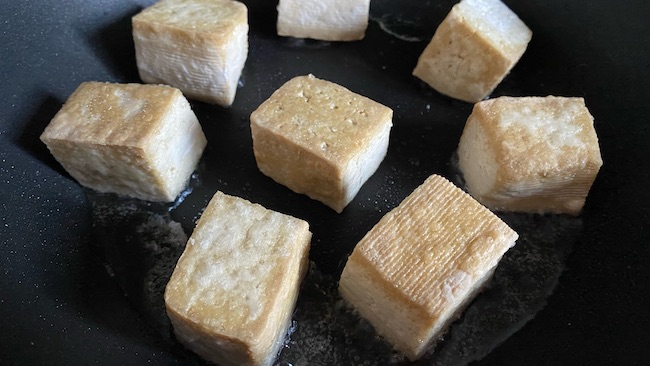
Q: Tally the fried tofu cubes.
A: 8